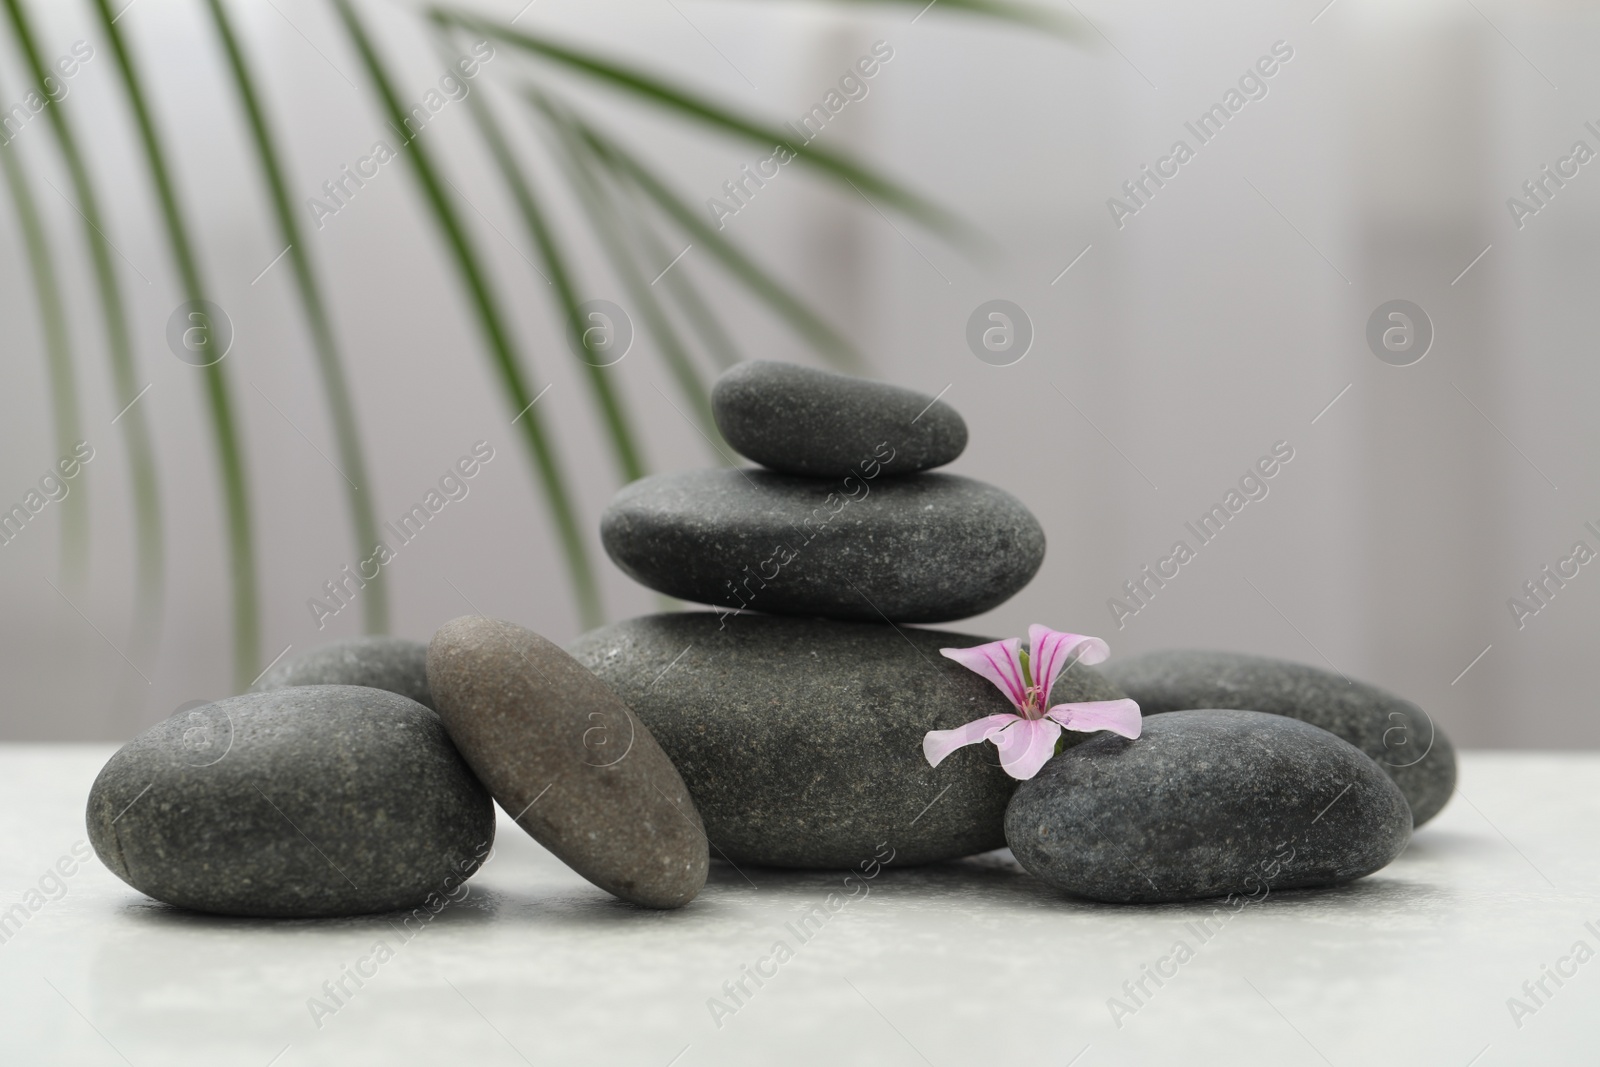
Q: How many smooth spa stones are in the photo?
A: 8